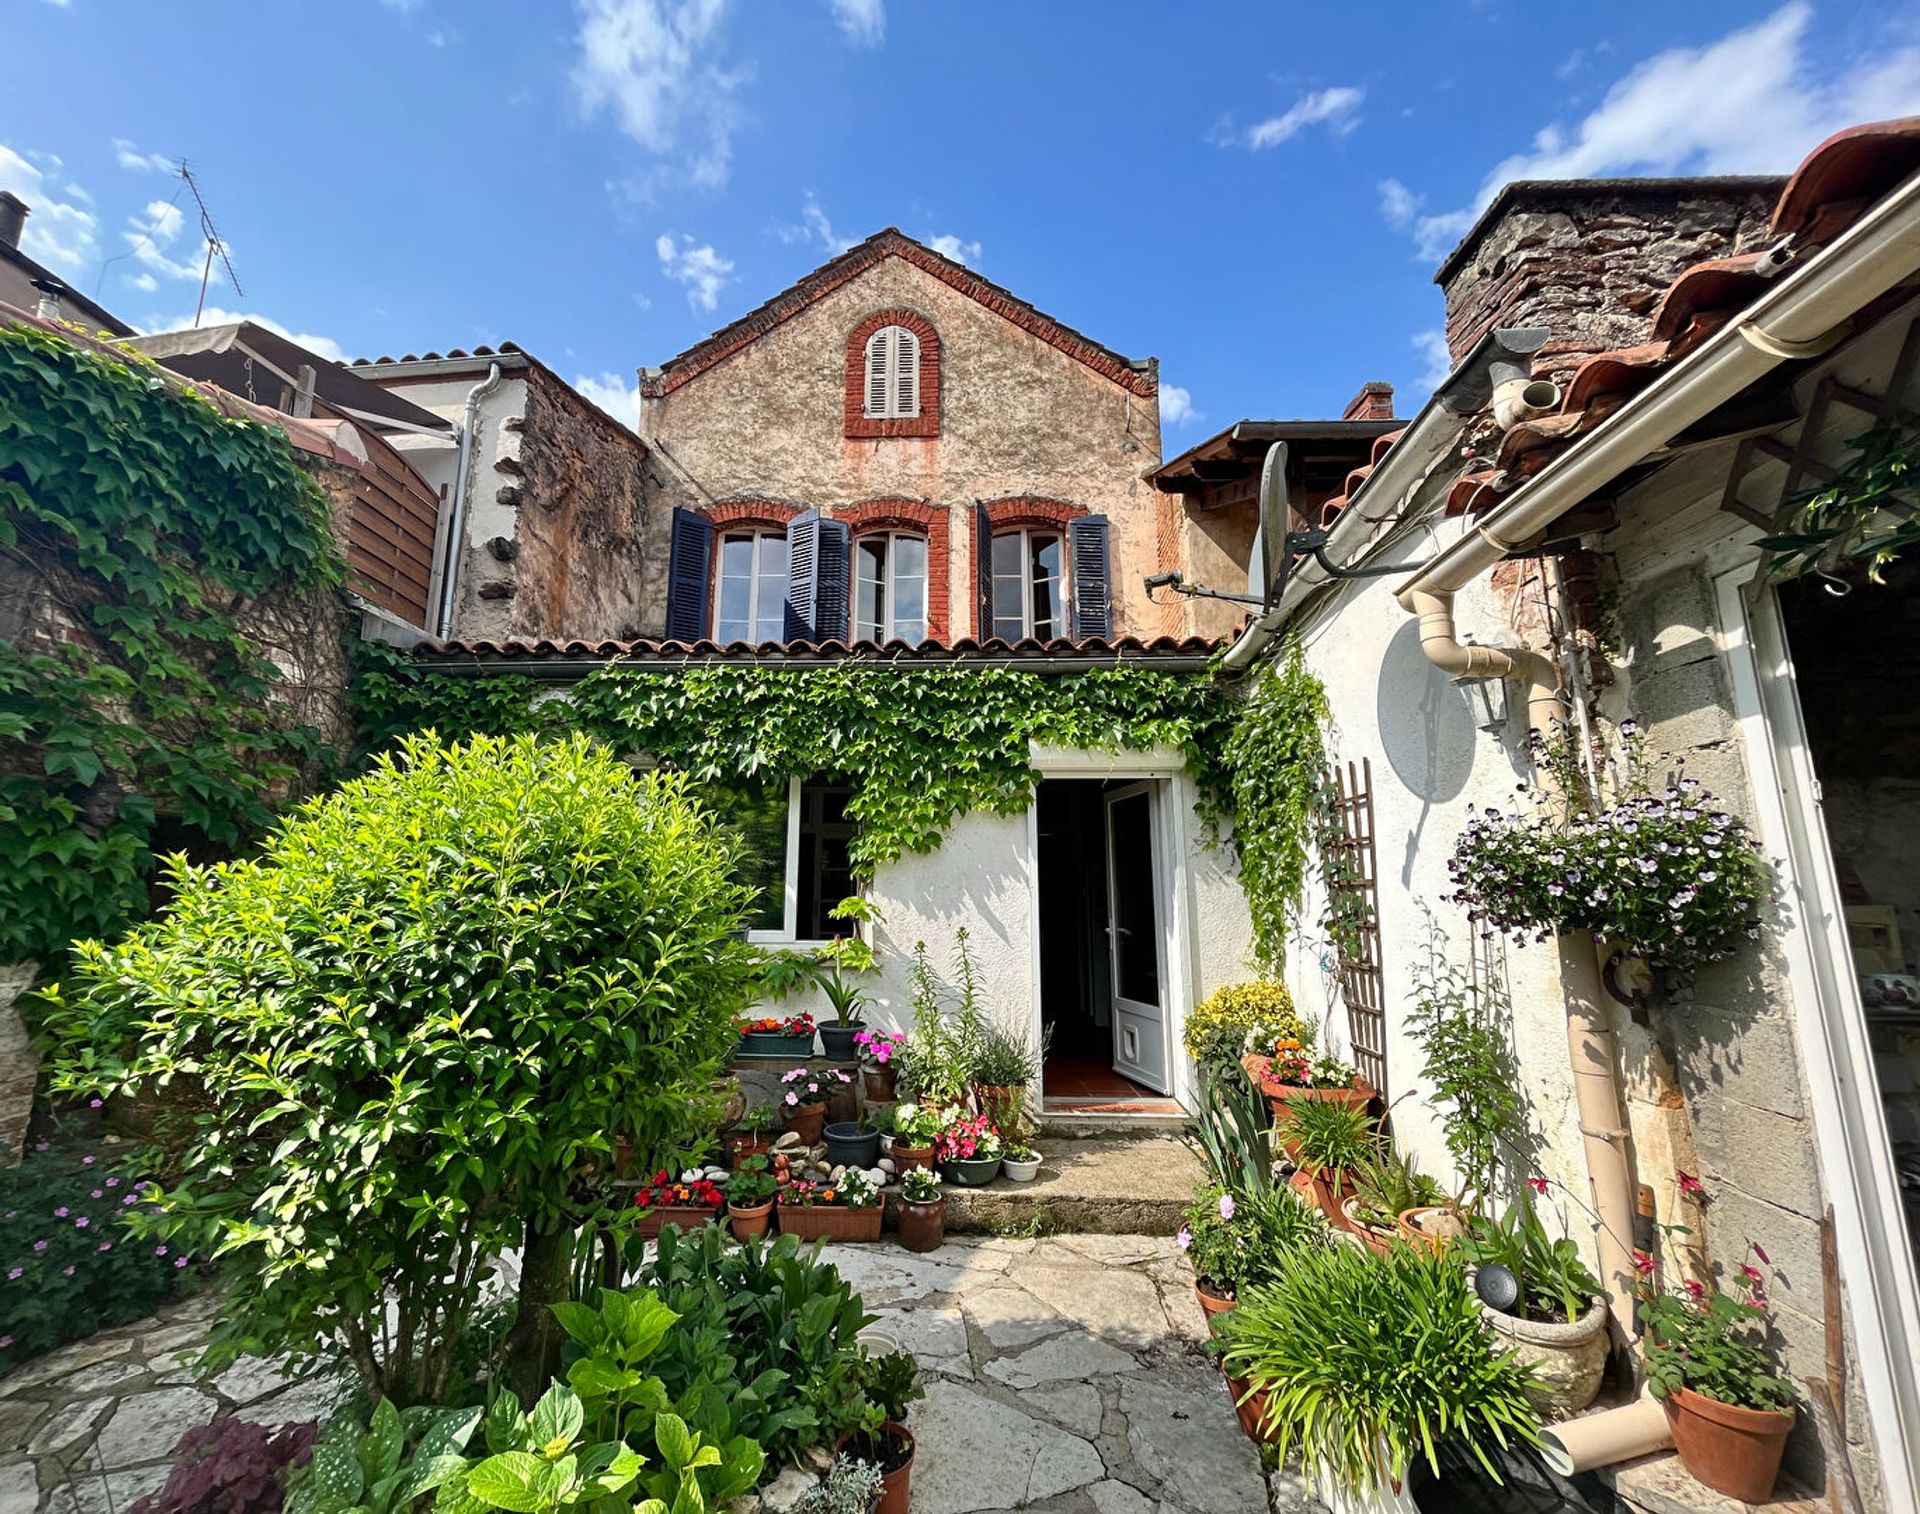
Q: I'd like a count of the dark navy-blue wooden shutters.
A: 5